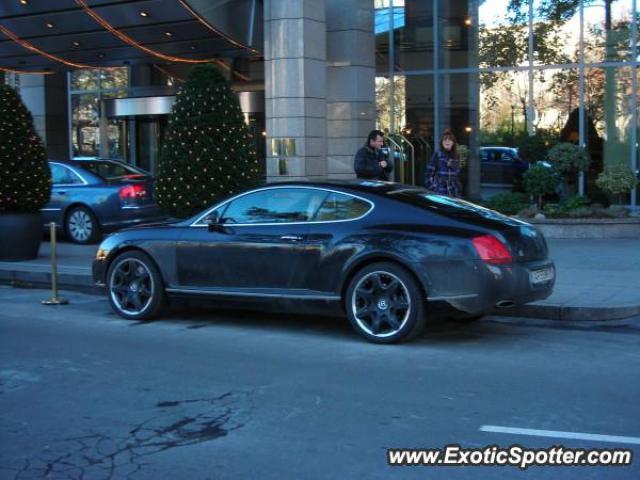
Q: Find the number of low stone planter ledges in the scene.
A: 1